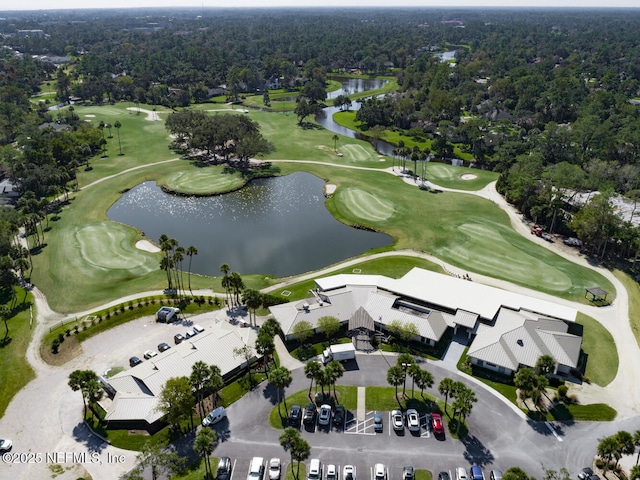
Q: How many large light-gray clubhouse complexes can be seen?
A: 2